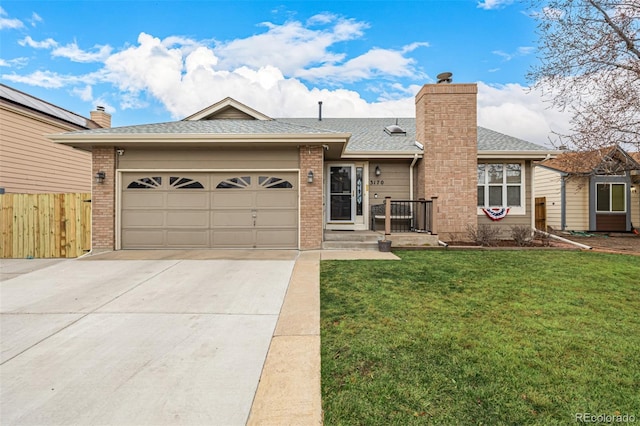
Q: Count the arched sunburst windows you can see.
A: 4